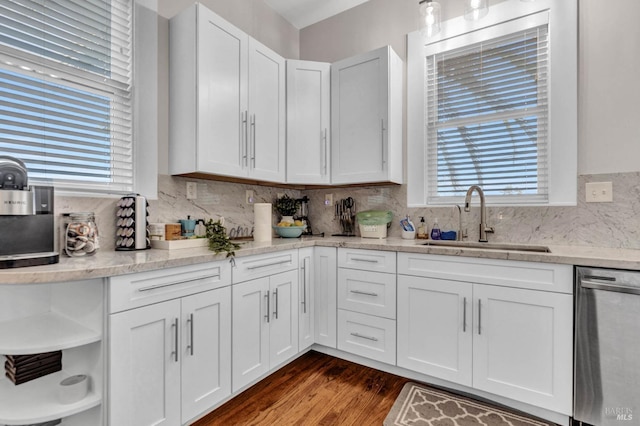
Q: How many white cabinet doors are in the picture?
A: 12